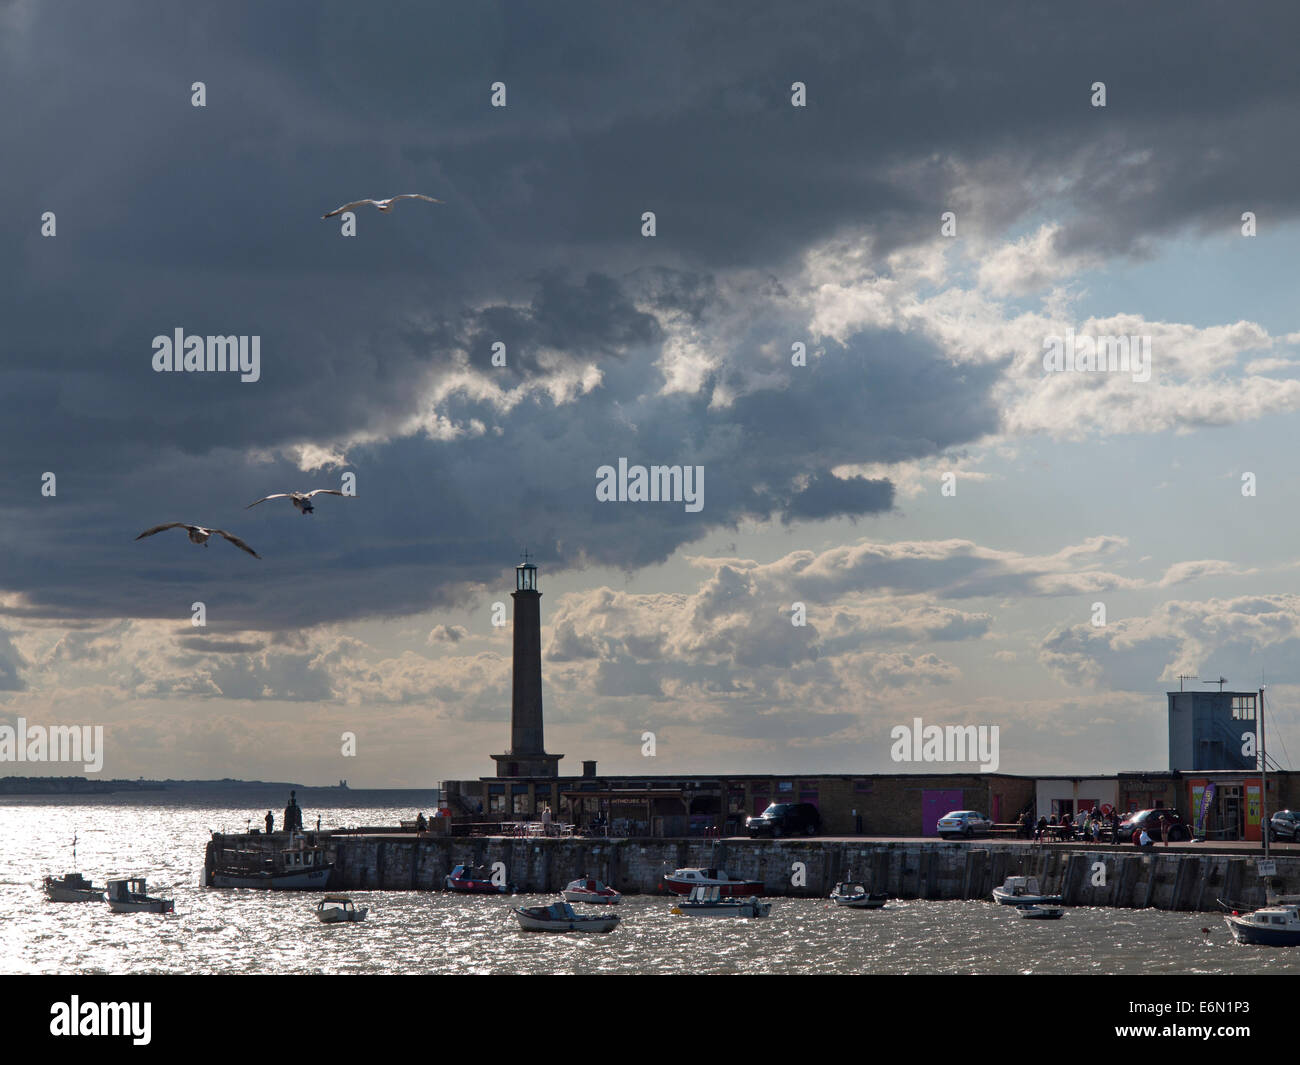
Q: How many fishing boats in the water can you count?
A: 13